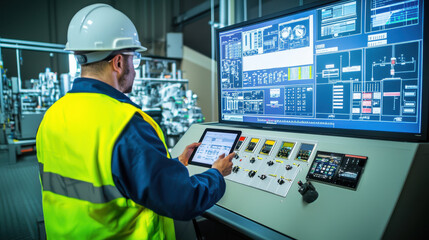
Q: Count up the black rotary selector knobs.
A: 8